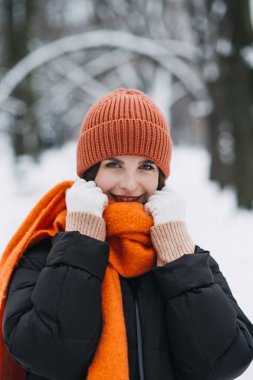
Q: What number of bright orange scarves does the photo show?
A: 1